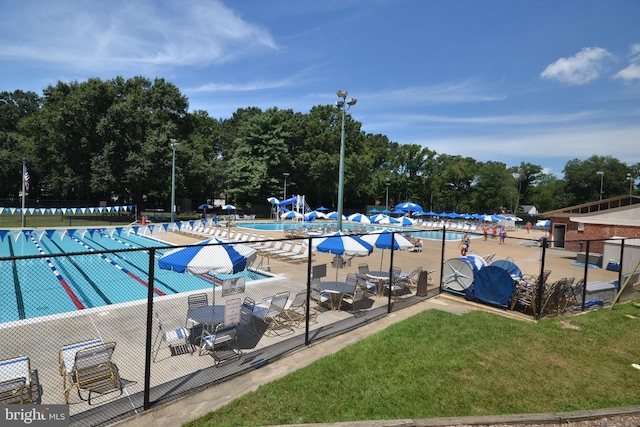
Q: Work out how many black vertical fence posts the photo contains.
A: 7